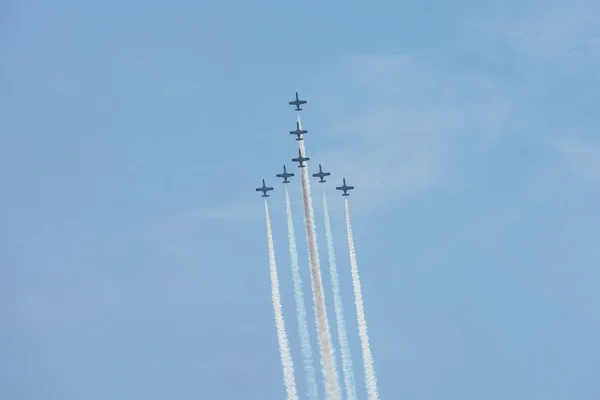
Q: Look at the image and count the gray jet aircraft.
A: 7